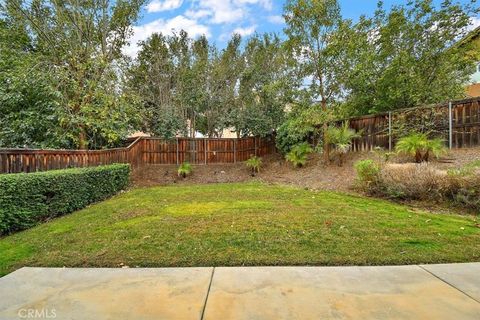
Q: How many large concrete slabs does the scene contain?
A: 3